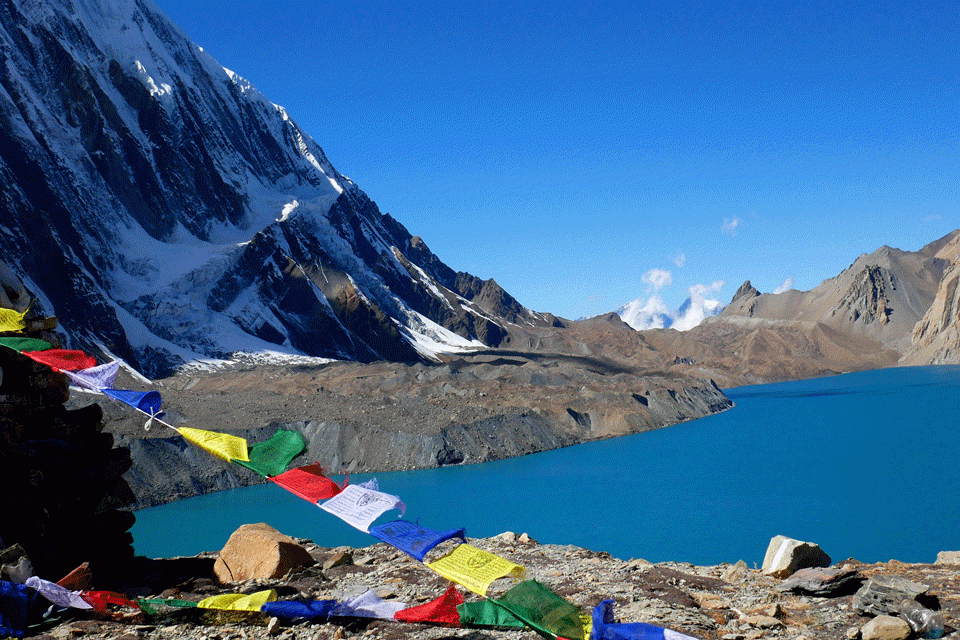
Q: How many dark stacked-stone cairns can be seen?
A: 1